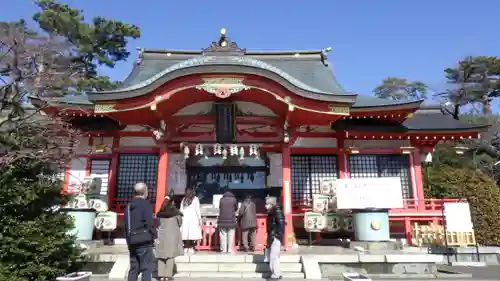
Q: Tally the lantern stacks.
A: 2